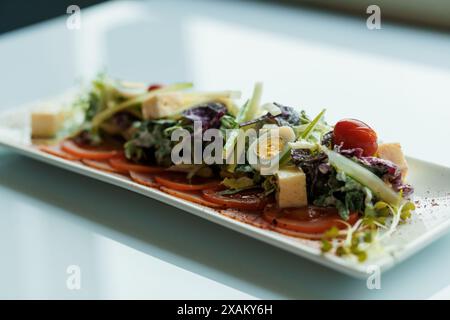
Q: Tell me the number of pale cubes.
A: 4